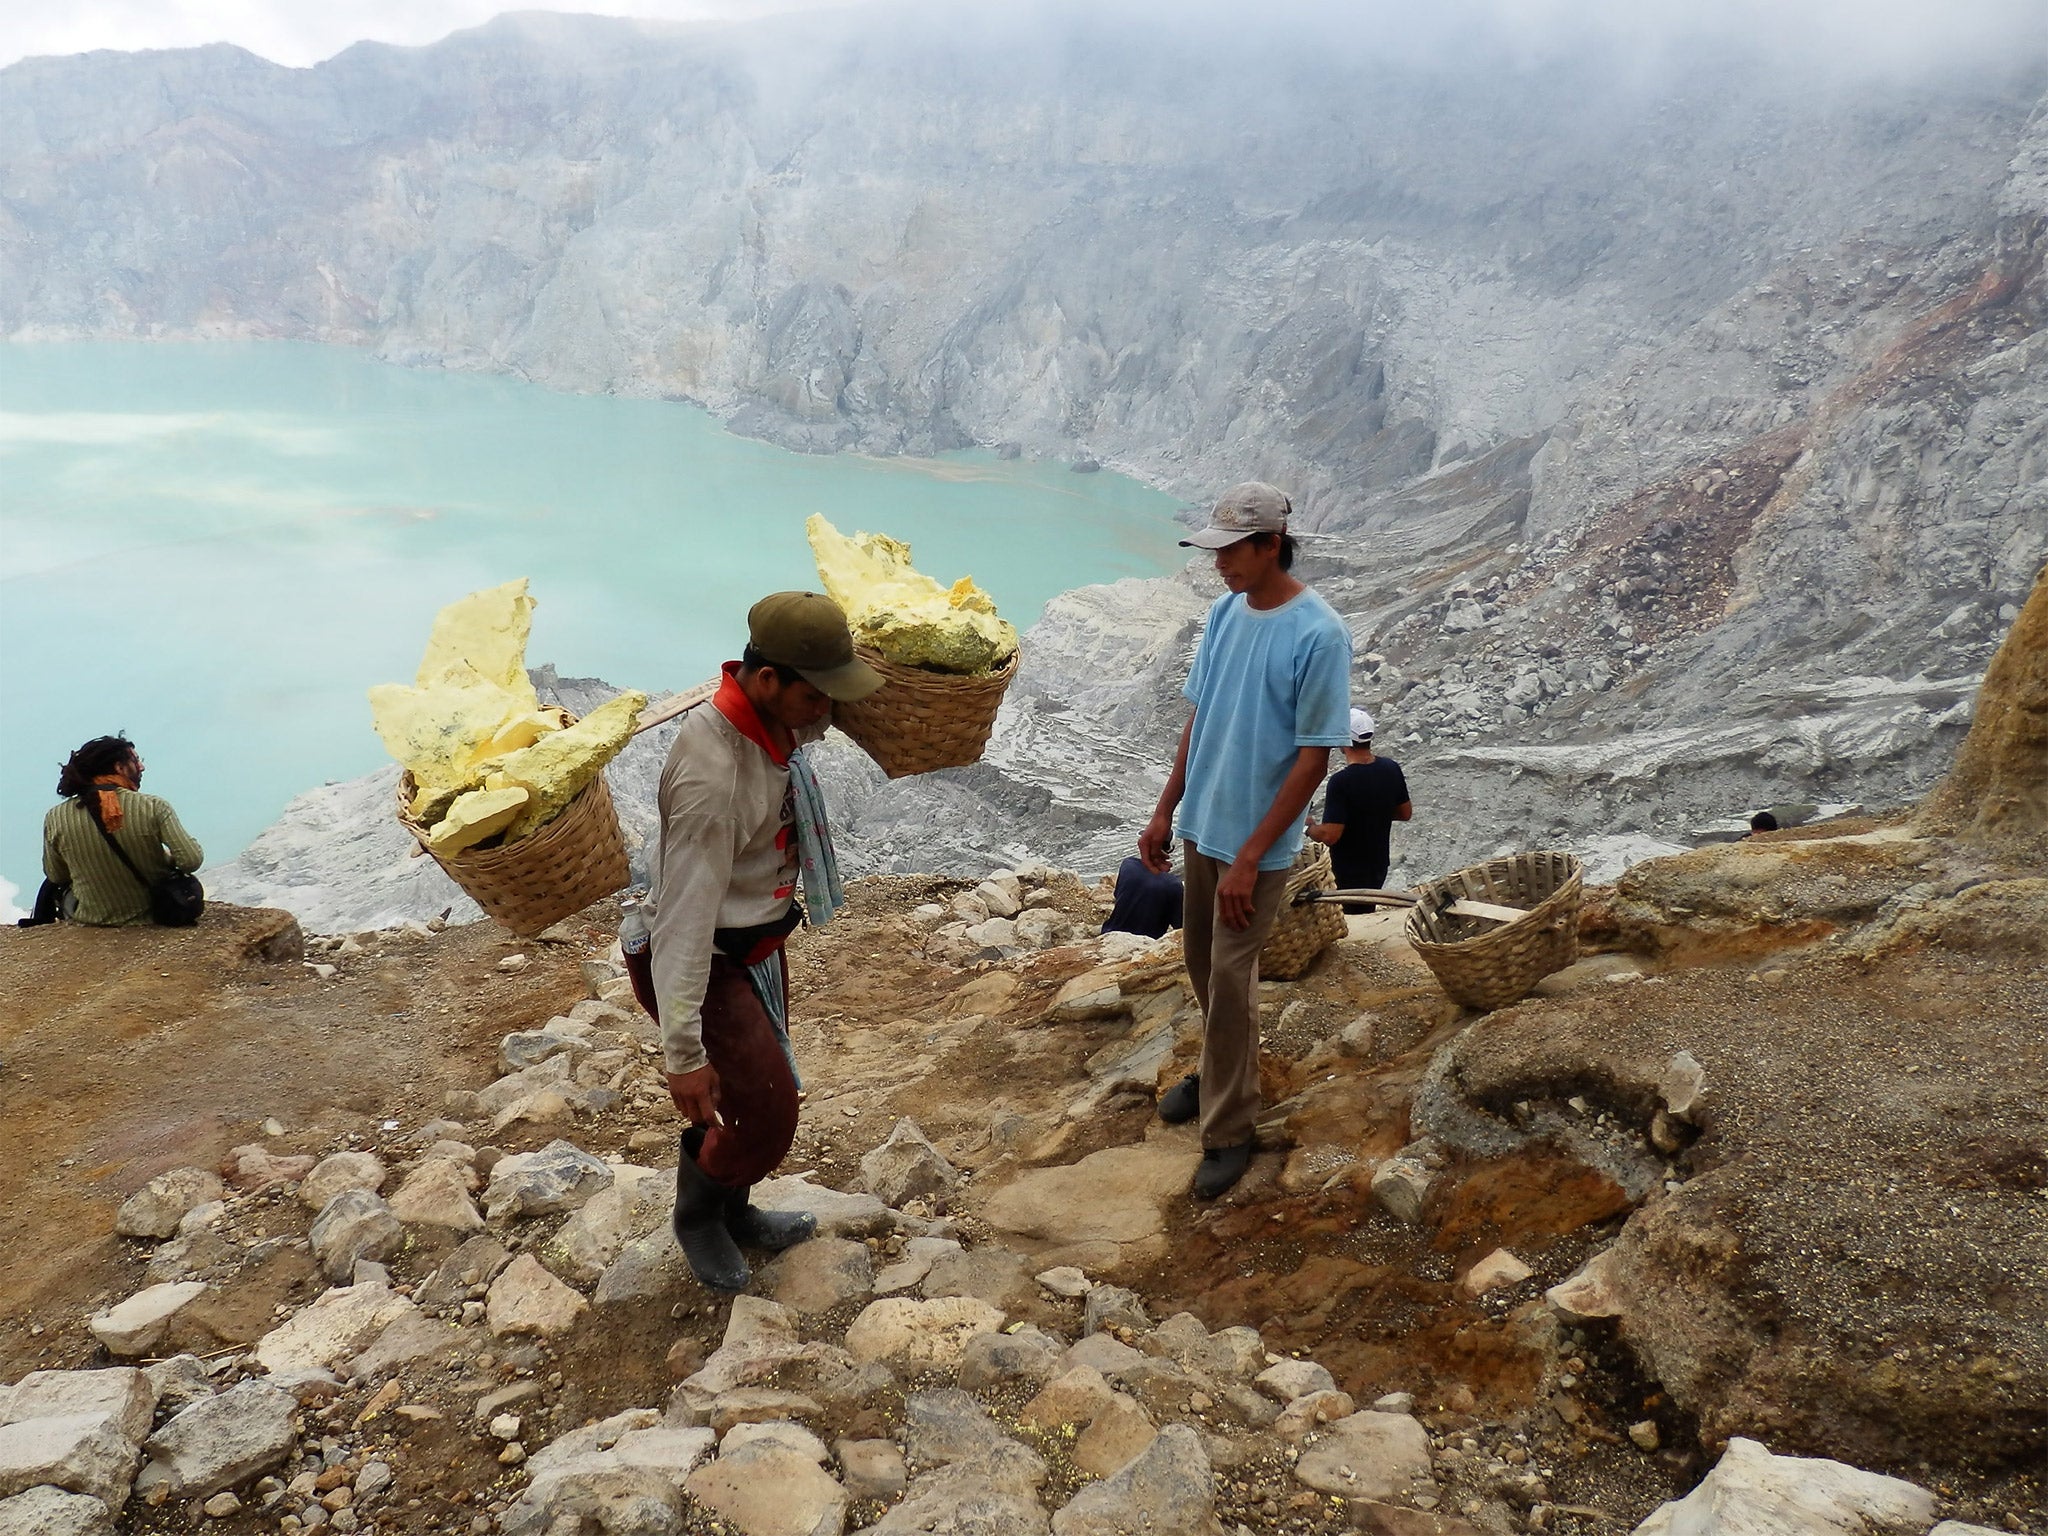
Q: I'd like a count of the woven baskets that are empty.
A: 2